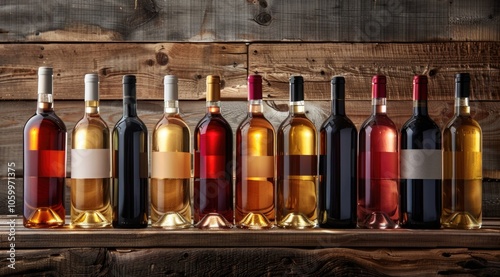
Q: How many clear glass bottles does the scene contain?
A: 8